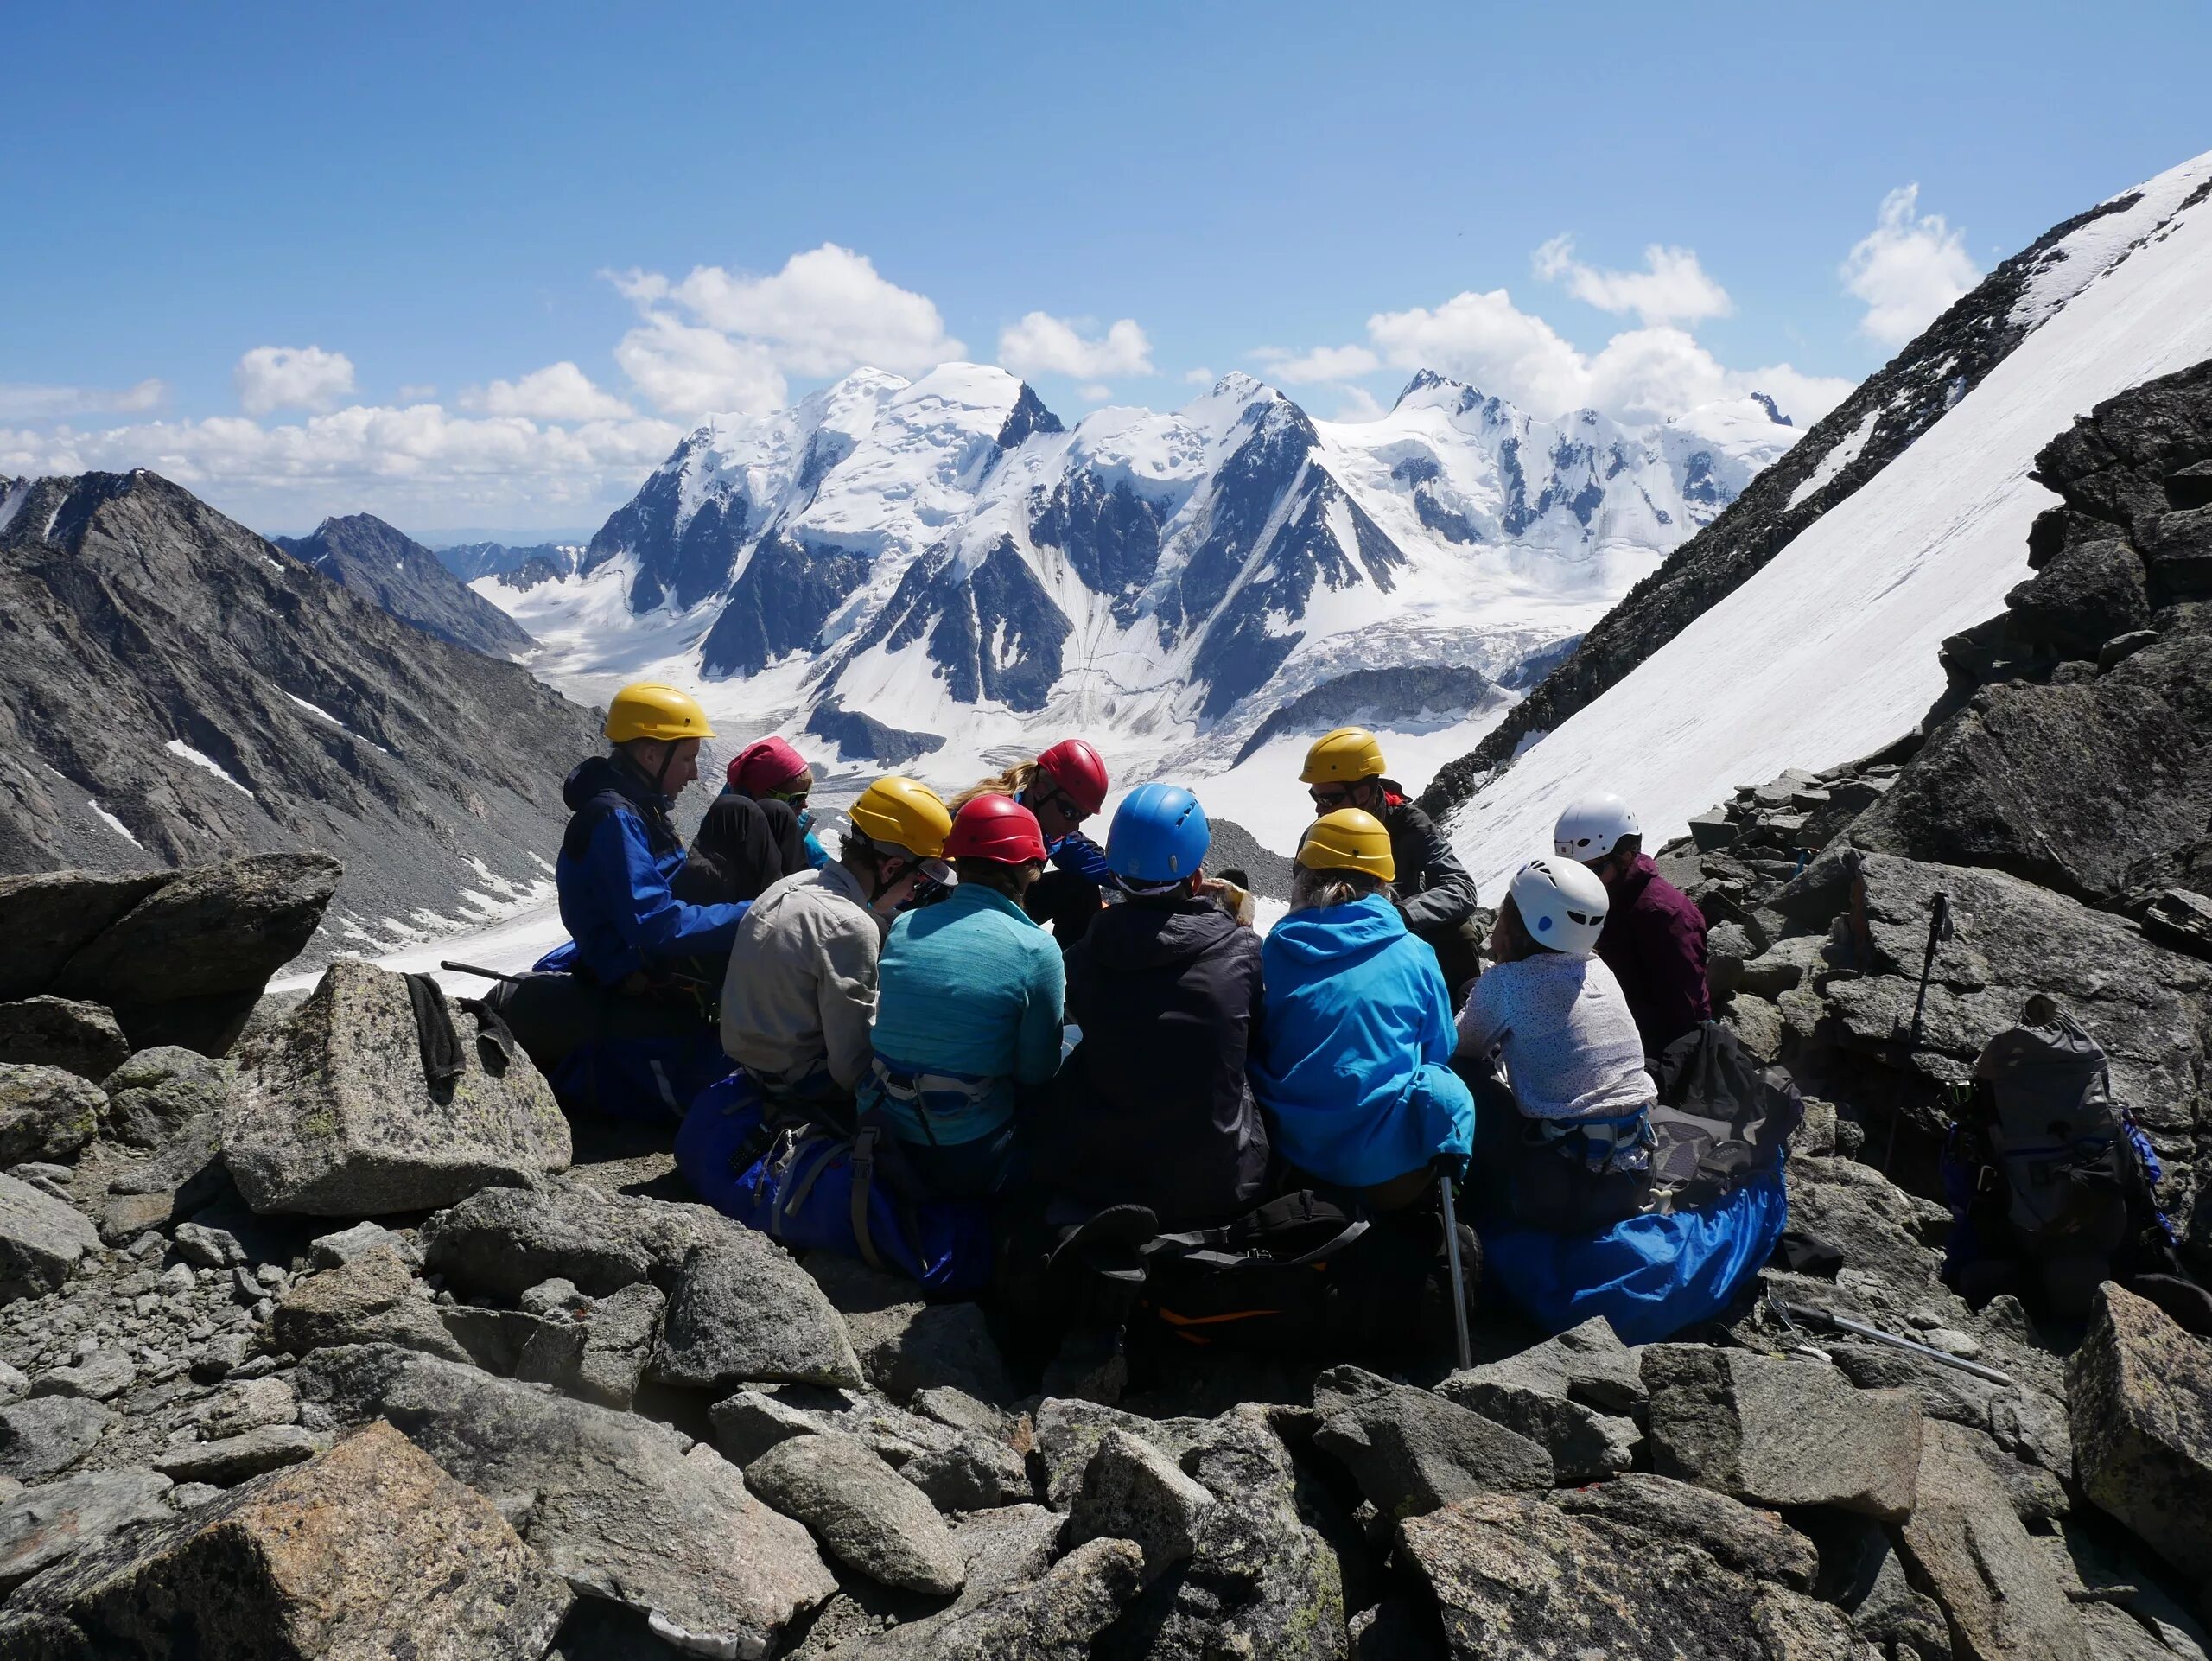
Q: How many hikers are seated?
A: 10